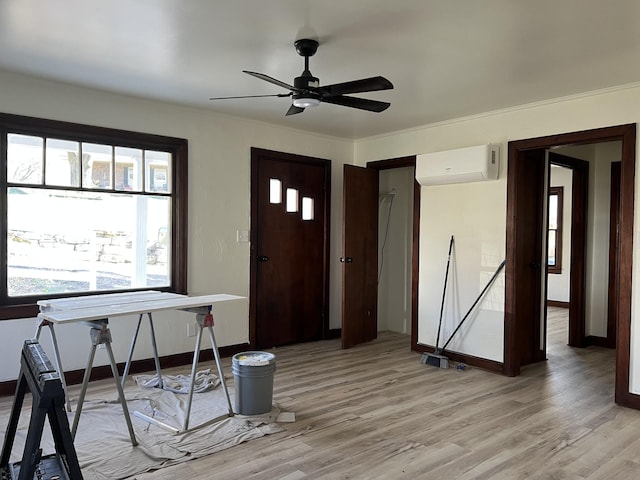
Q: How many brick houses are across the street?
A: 1